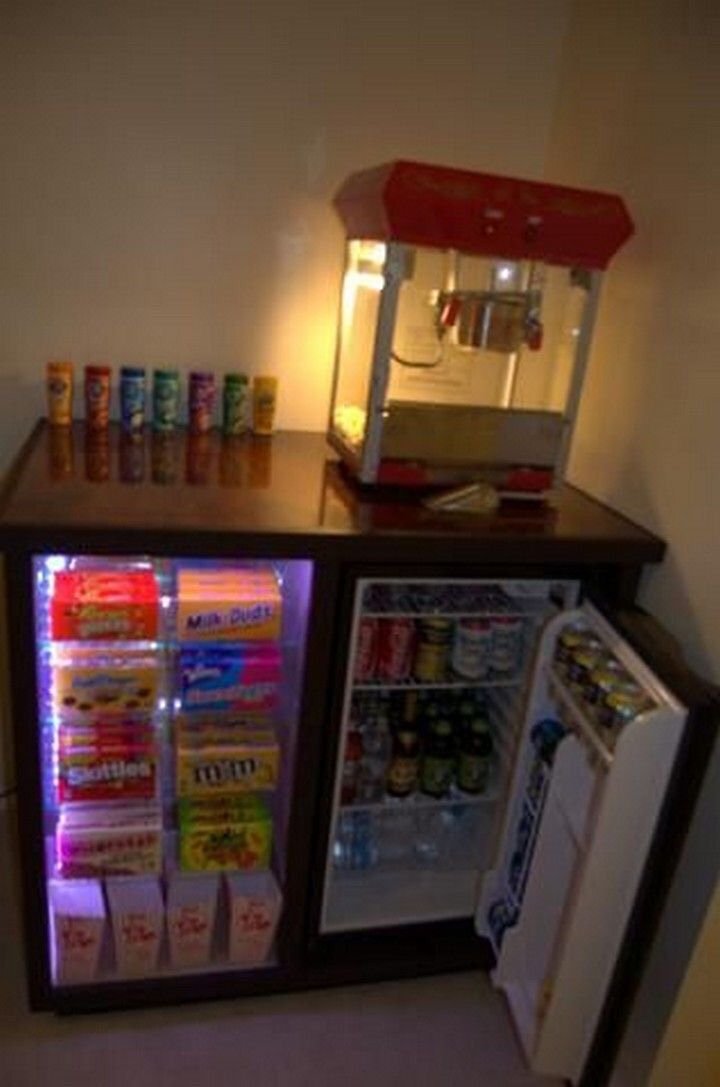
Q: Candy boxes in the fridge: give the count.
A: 0